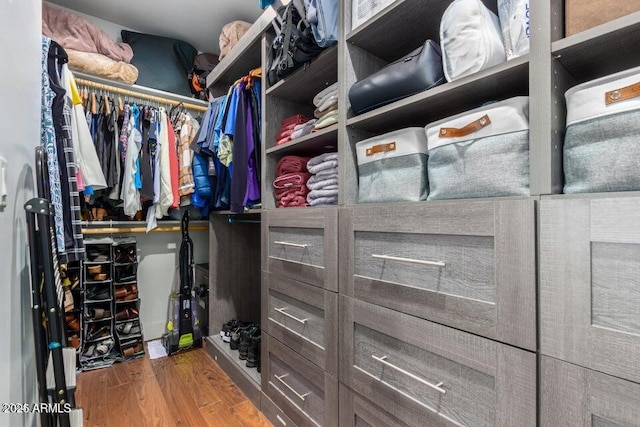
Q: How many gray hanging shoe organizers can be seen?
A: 2